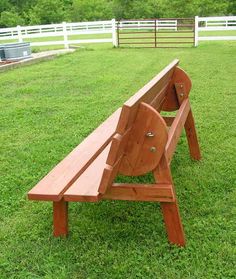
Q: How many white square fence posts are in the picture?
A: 4